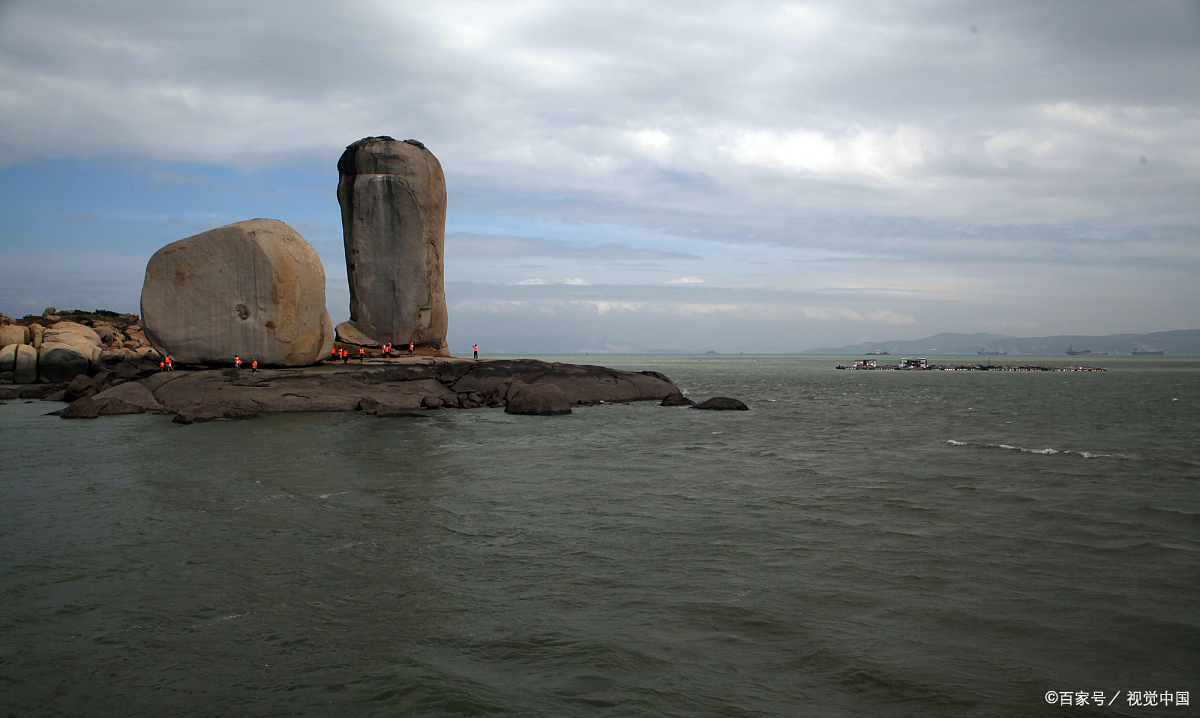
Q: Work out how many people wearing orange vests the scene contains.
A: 15